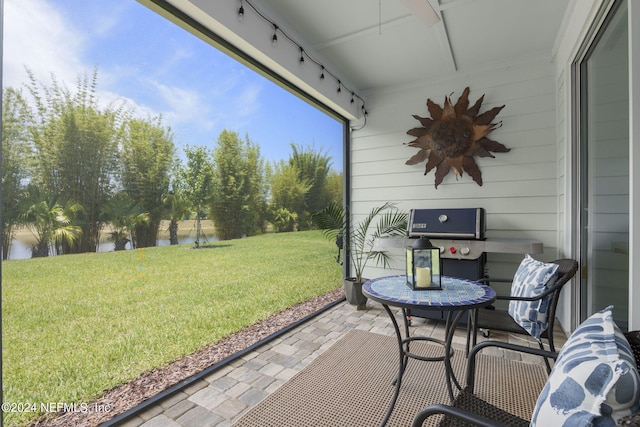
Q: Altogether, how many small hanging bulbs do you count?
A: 7